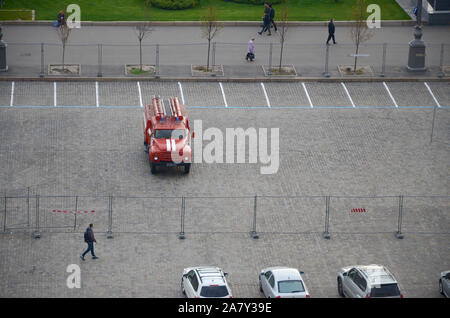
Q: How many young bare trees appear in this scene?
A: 5